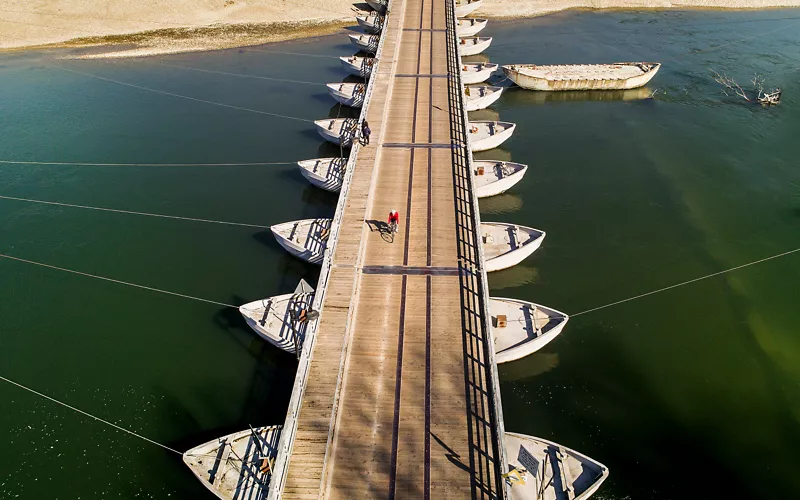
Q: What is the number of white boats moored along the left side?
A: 10